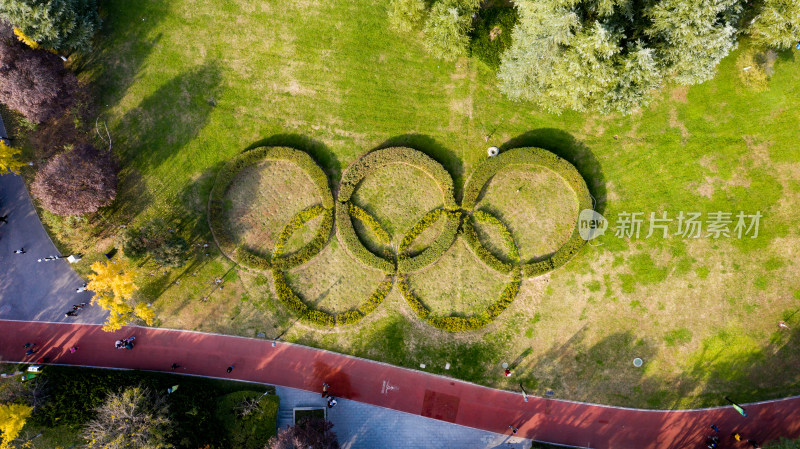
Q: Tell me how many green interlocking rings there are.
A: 5